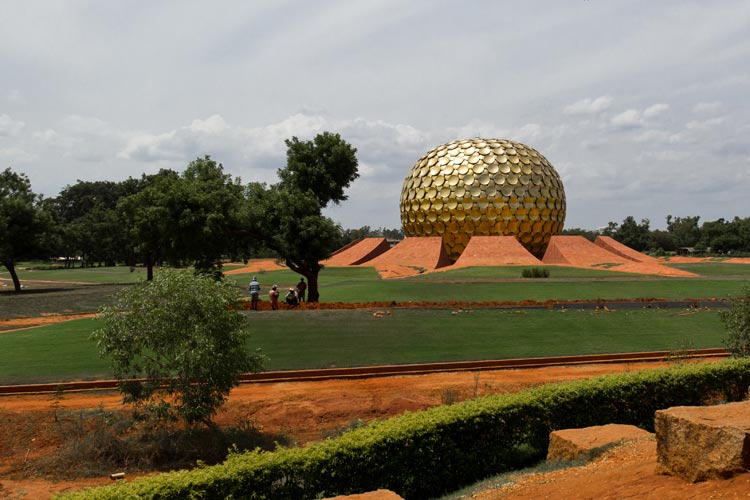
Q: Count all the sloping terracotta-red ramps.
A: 5